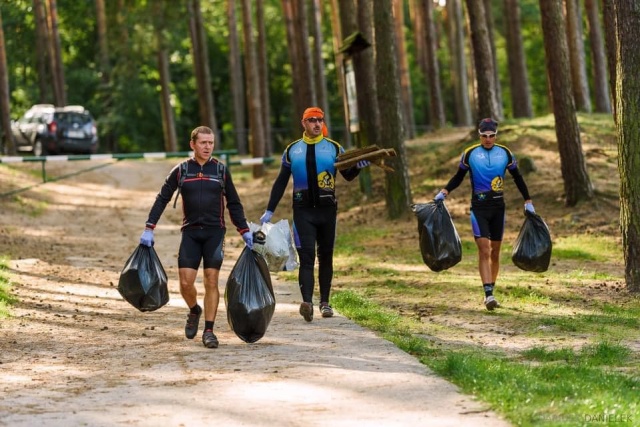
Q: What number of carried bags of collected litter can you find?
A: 5